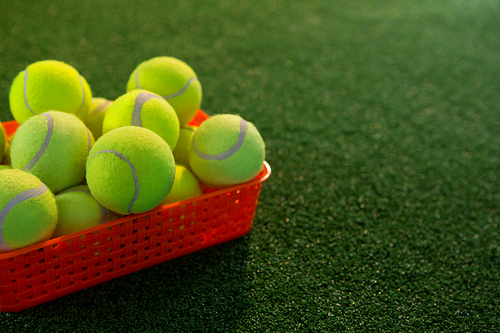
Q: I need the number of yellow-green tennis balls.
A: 12